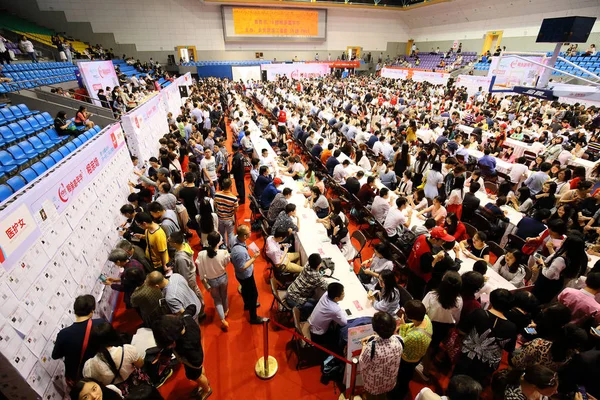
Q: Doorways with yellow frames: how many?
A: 4